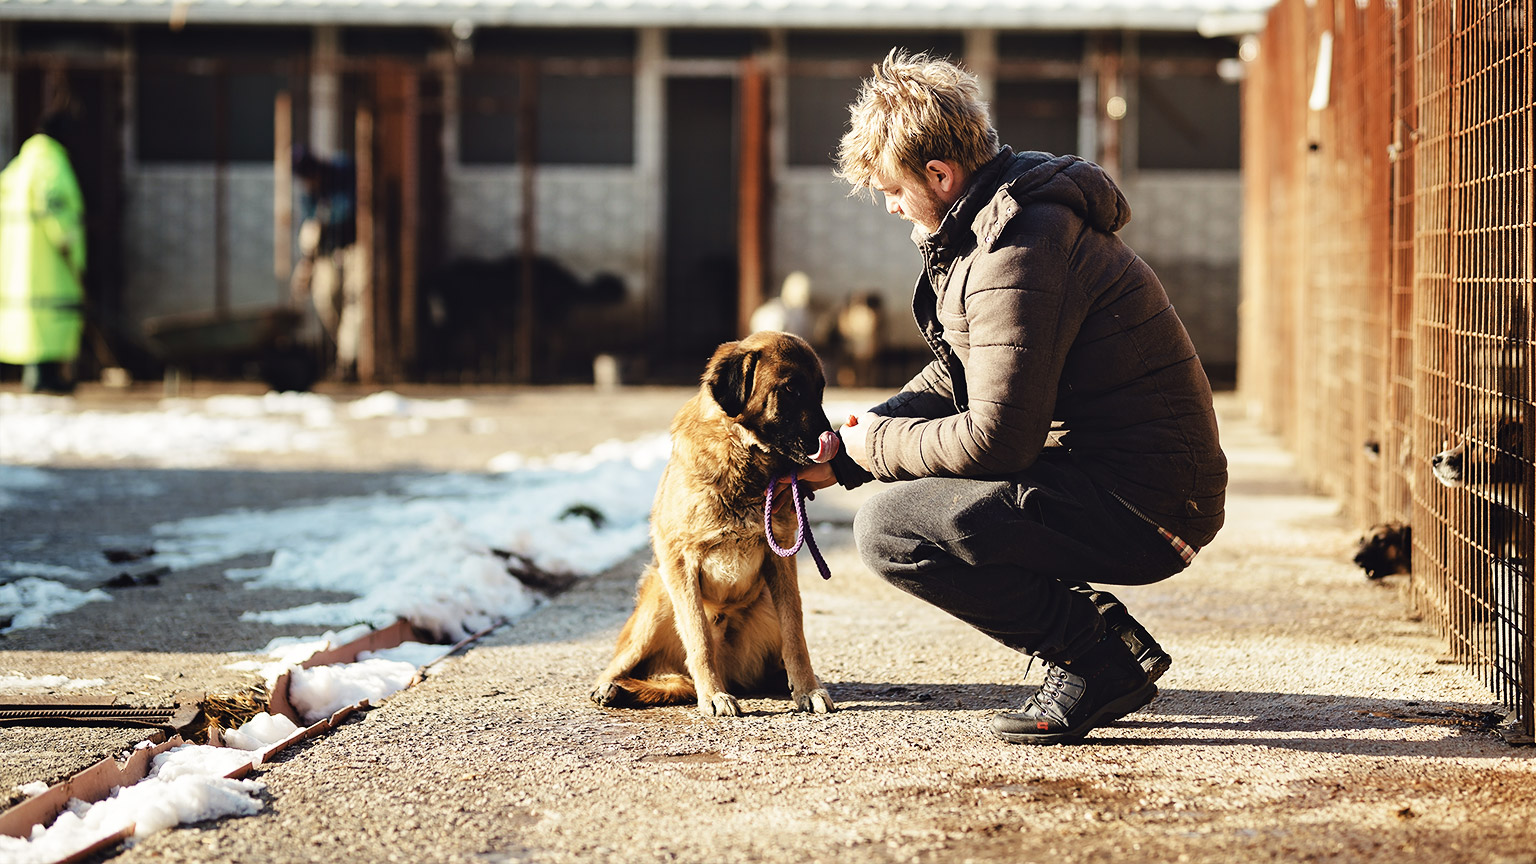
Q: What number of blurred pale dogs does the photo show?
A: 2